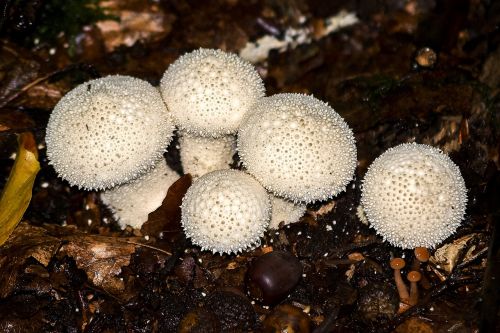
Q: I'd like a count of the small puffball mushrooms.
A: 5